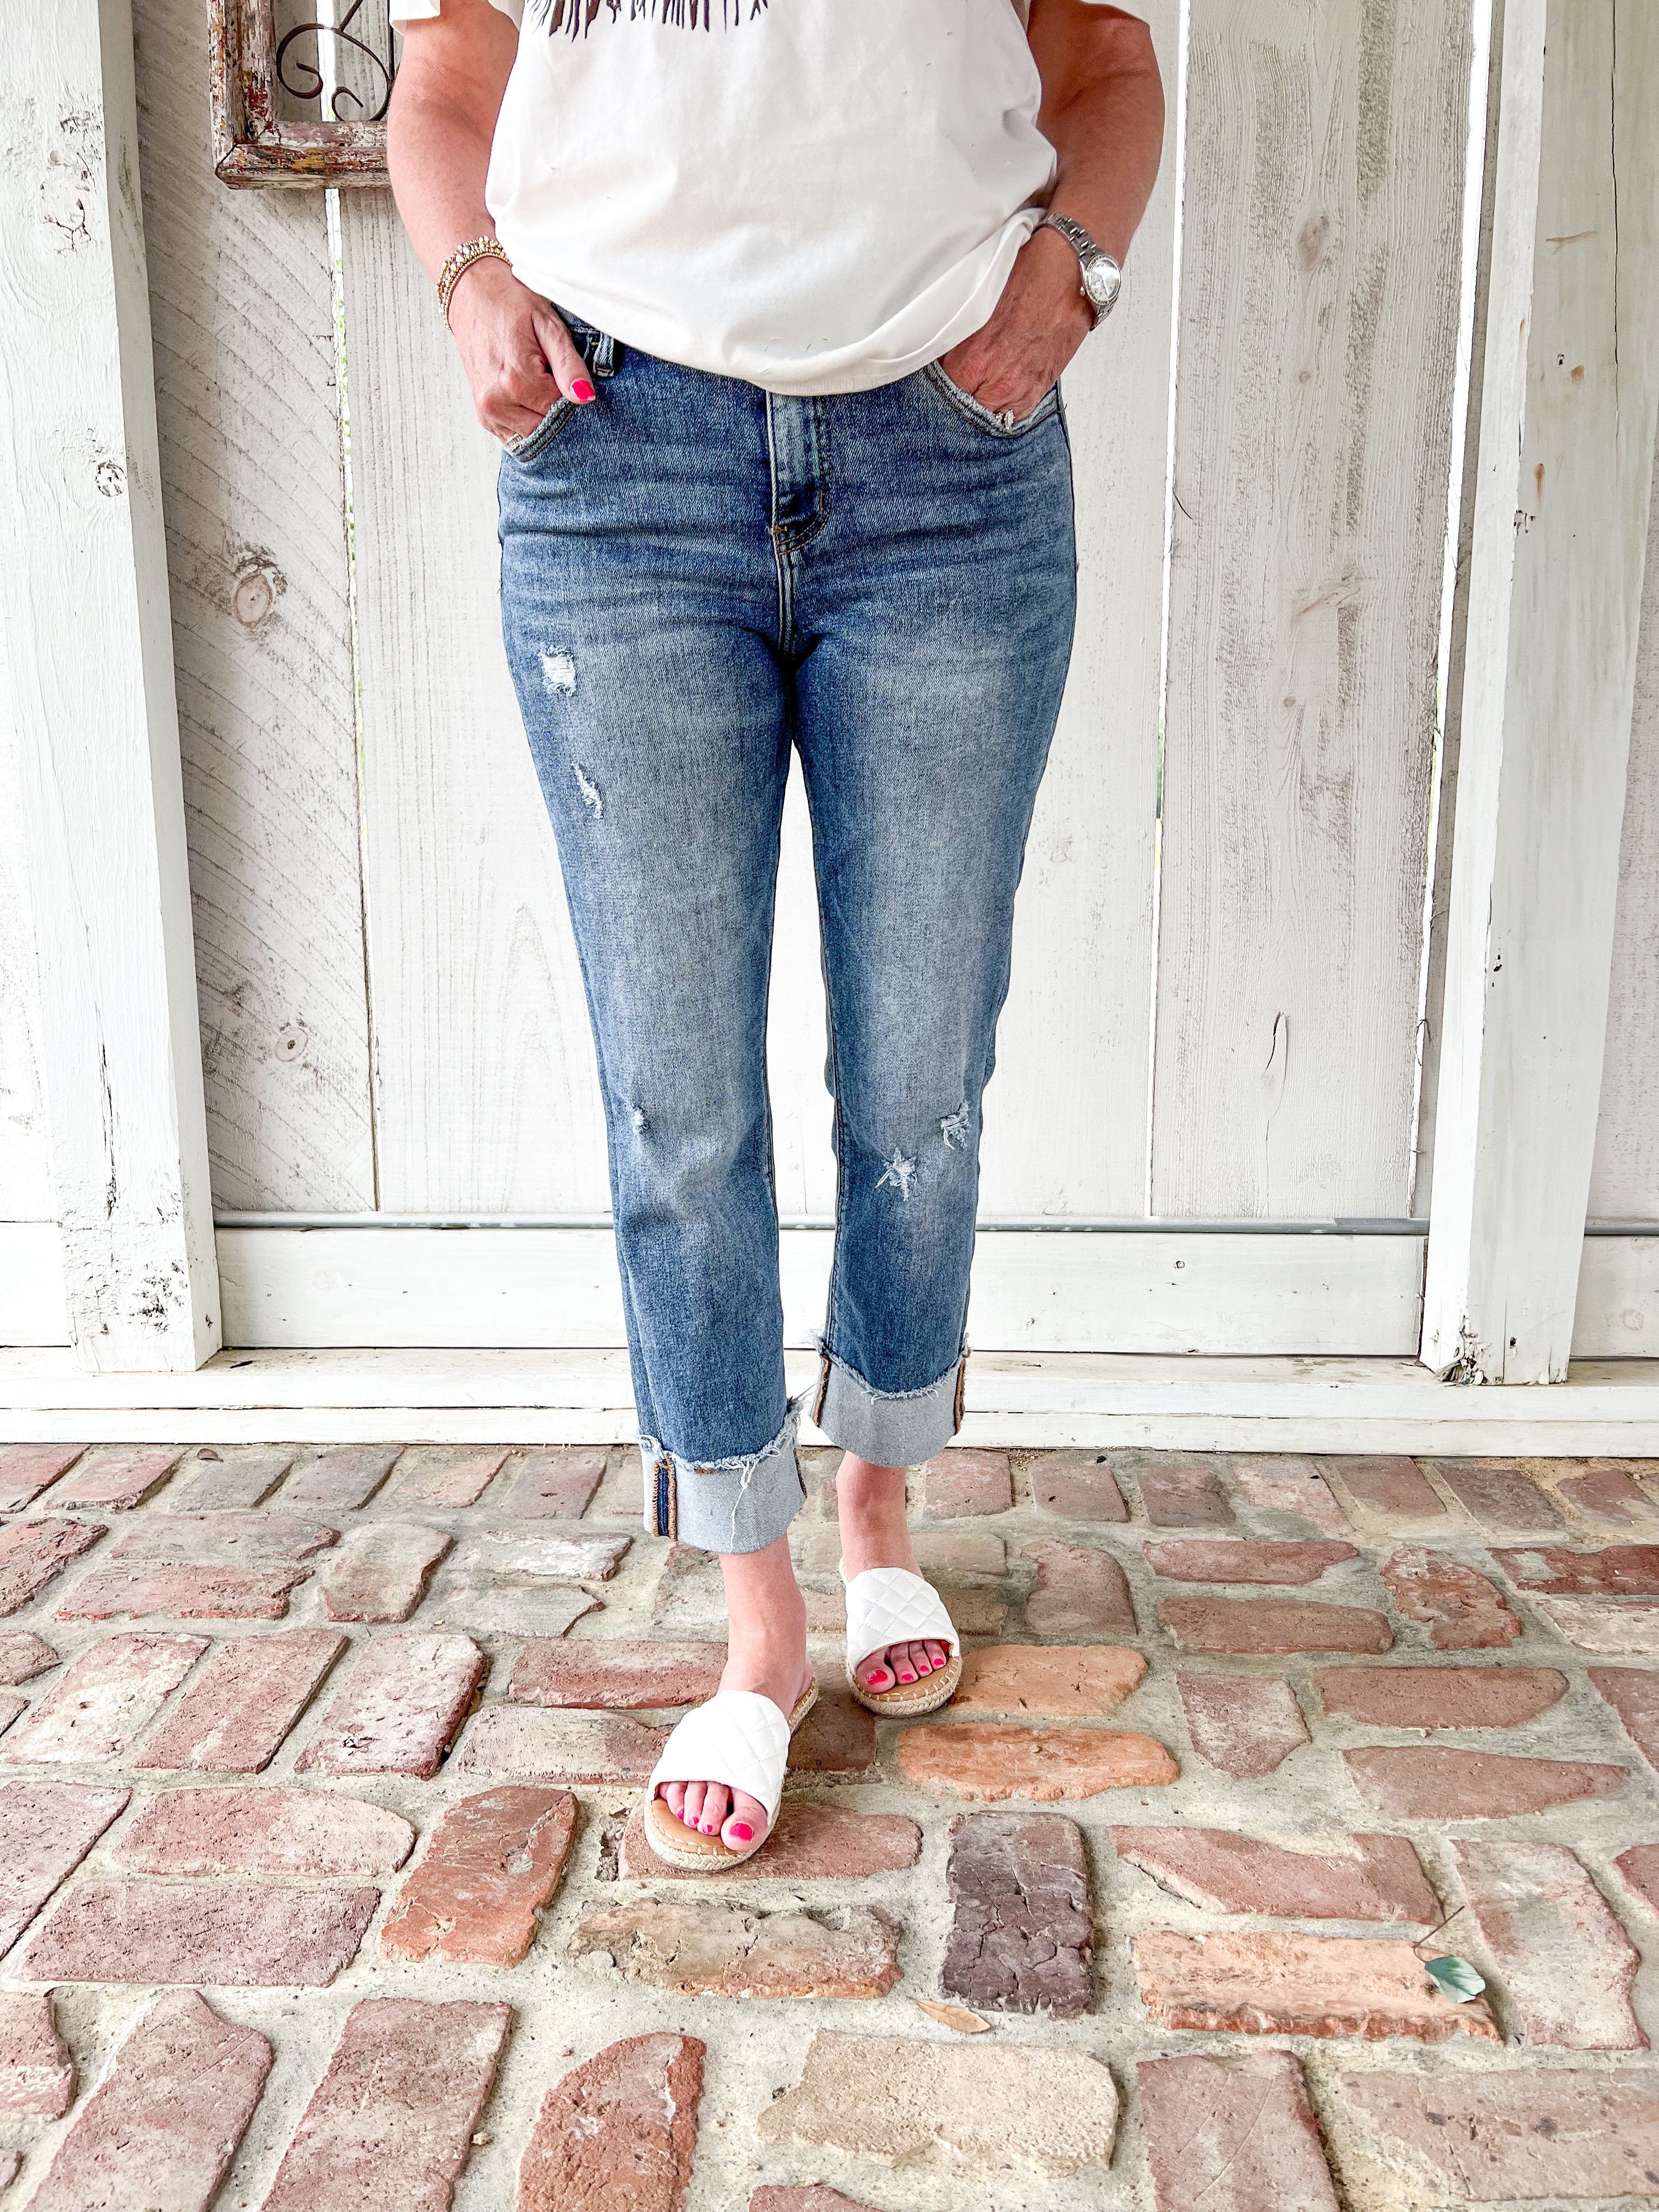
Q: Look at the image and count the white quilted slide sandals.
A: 2